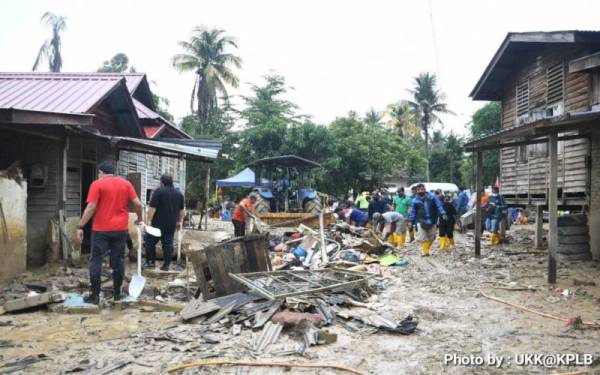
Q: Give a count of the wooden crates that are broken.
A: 1